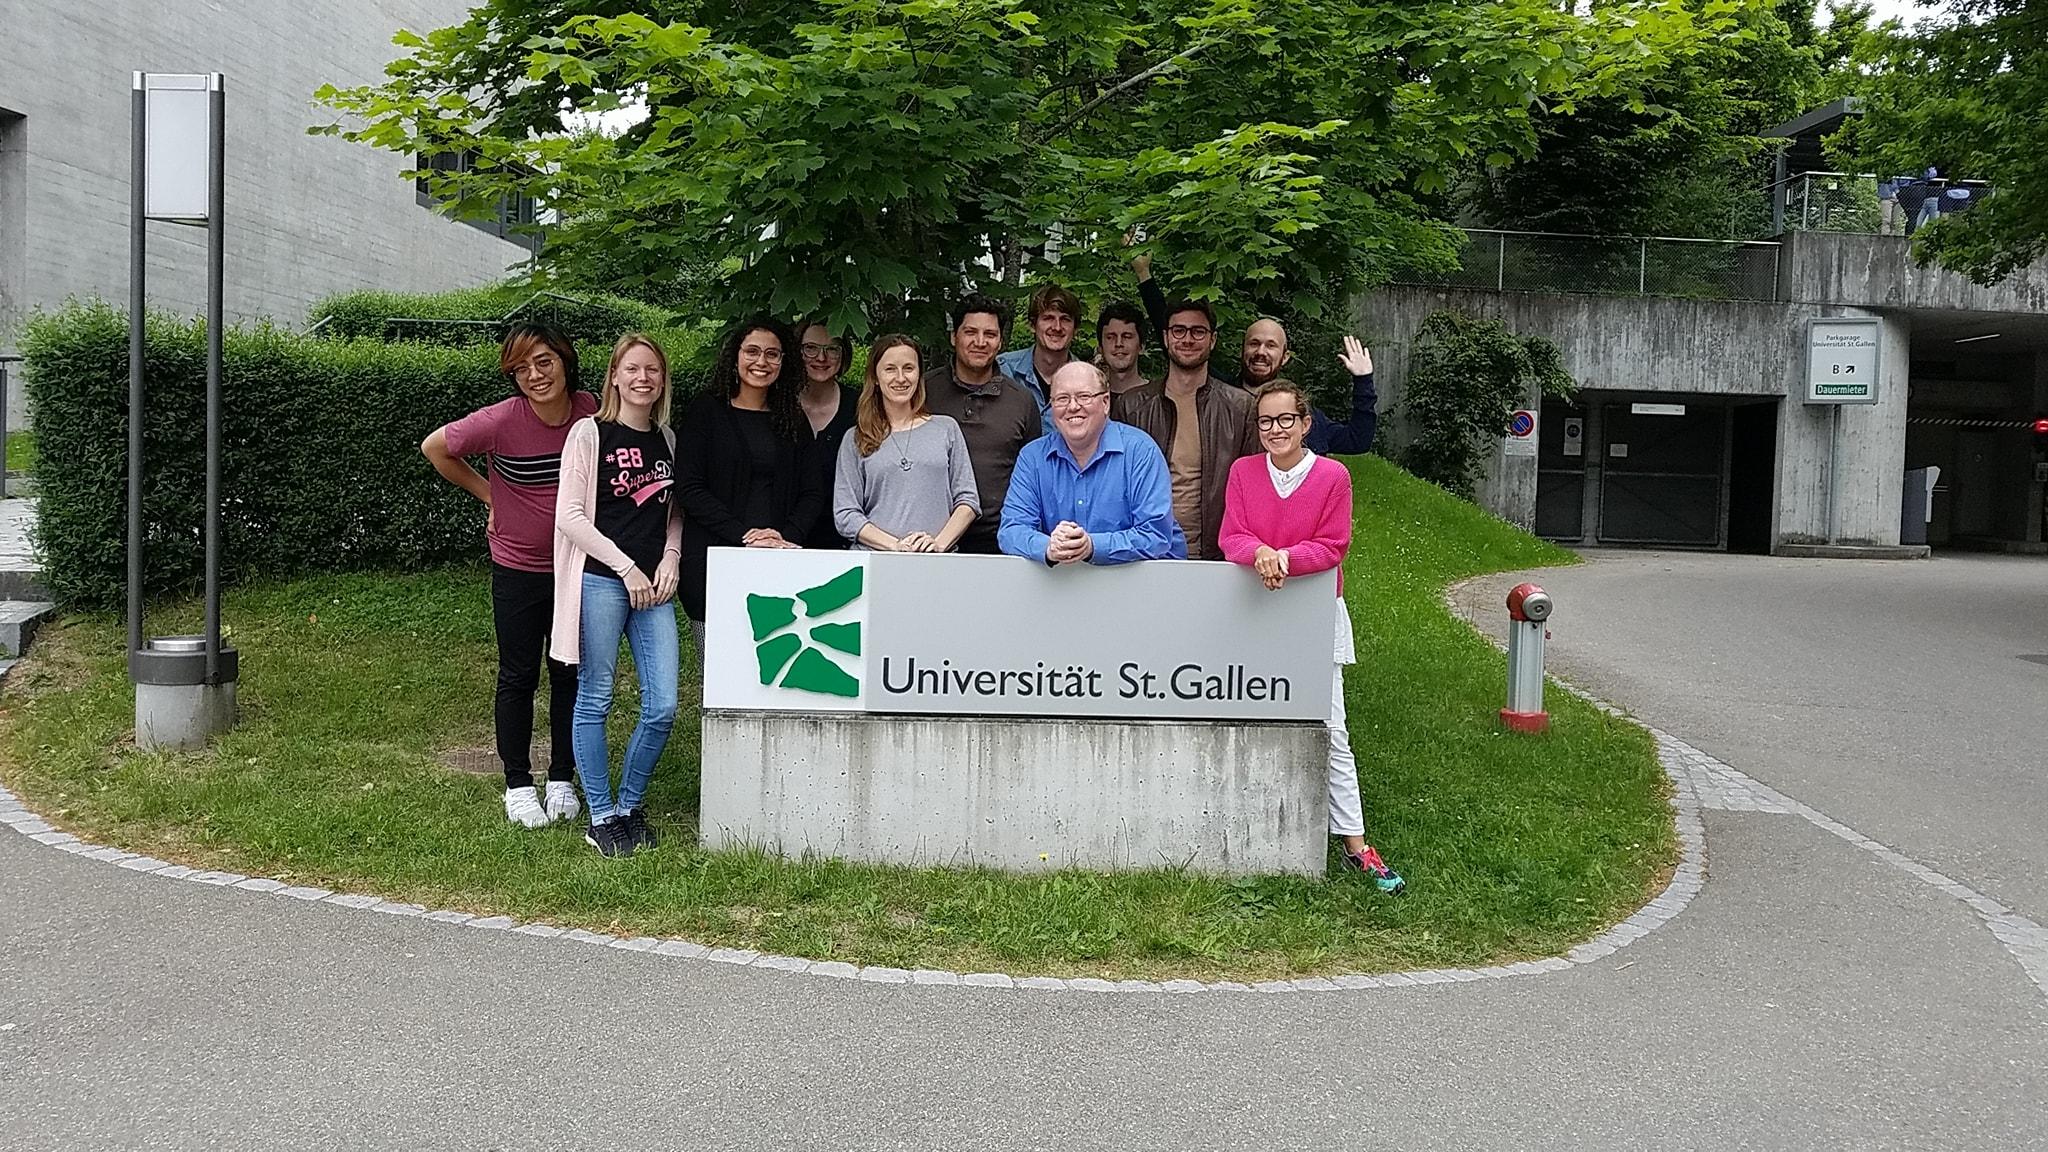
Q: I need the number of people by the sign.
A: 12